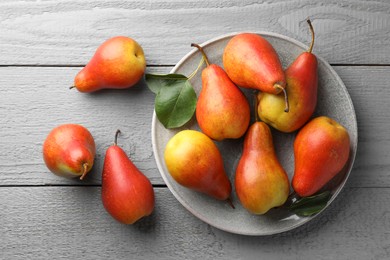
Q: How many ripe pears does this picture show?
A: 9